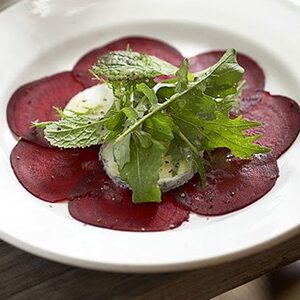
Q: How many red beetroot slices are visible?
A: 7